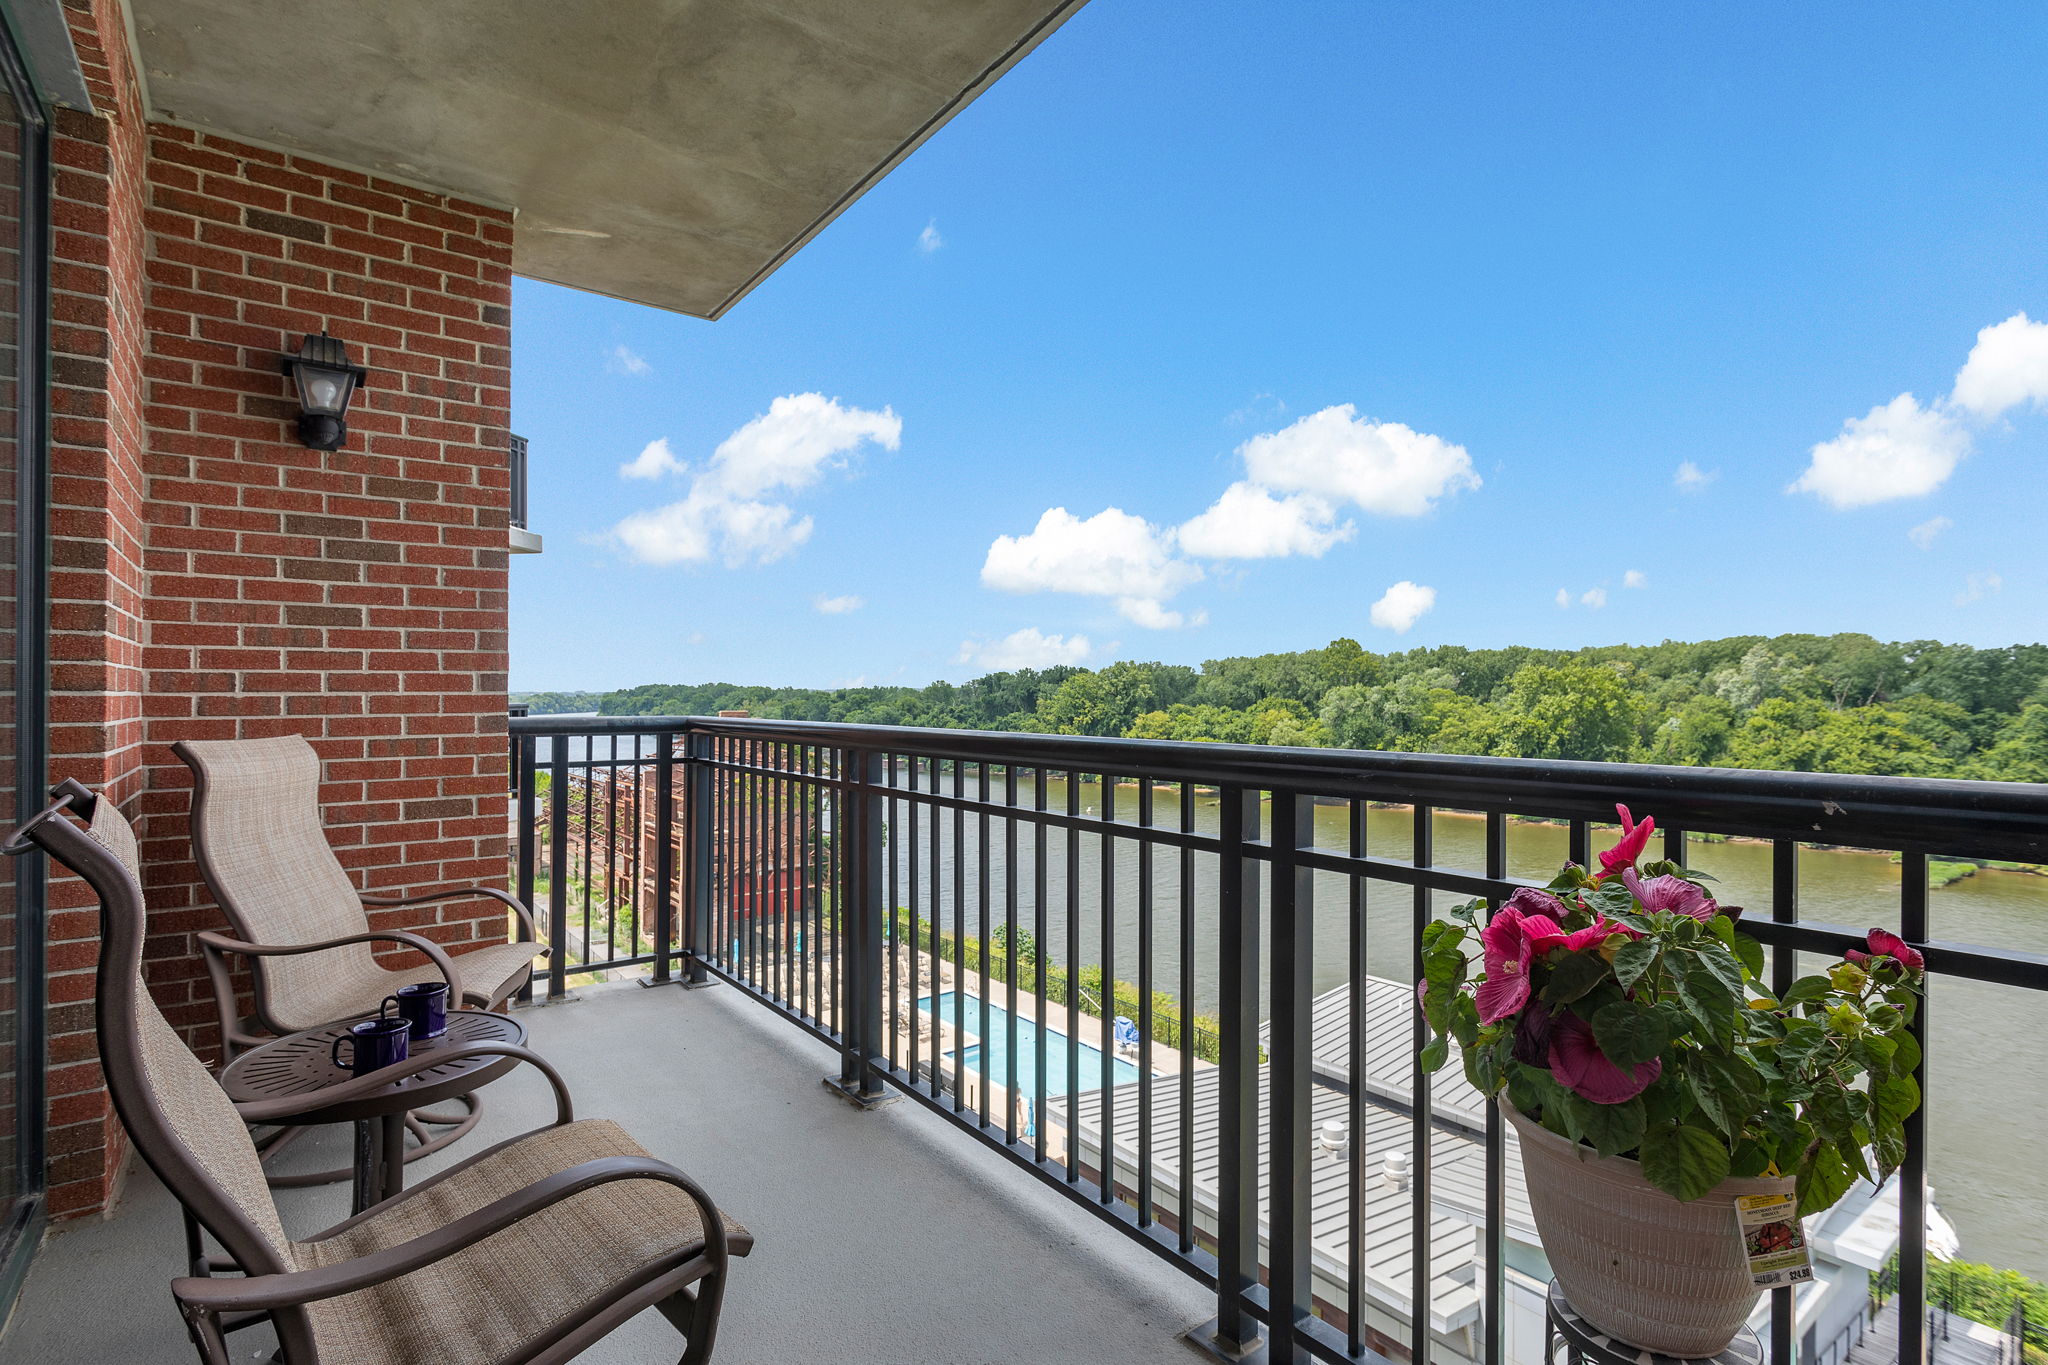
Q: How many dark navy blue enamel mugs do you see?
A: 2